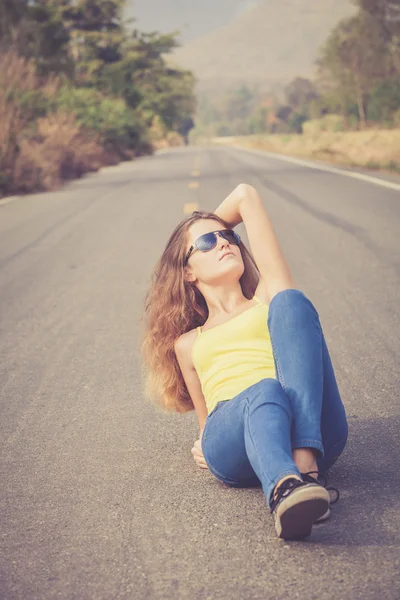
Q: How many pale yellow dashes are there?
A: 3